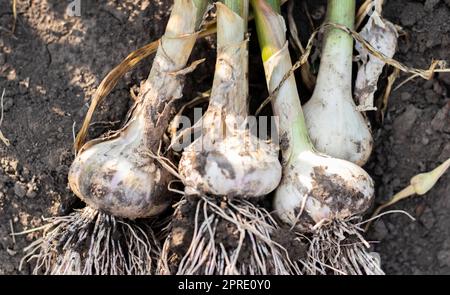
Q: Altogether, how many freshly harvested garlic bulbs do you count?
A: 4